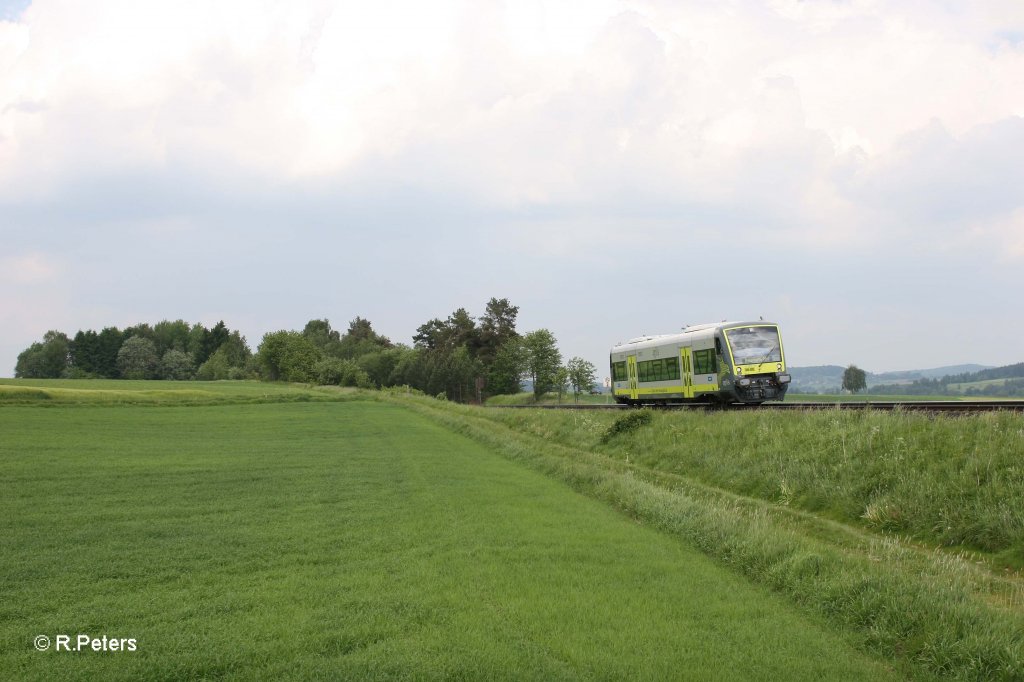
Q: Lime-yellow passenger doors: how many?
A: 2